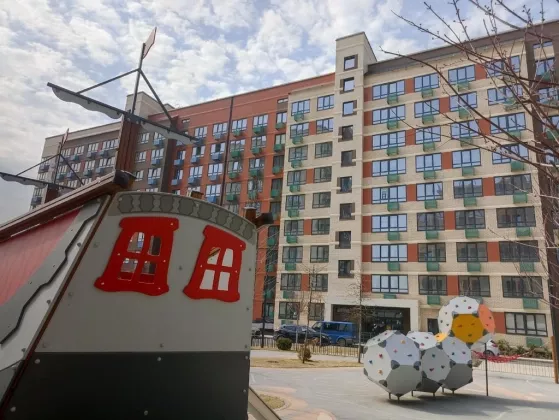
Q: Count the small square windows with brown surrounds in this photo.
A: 9